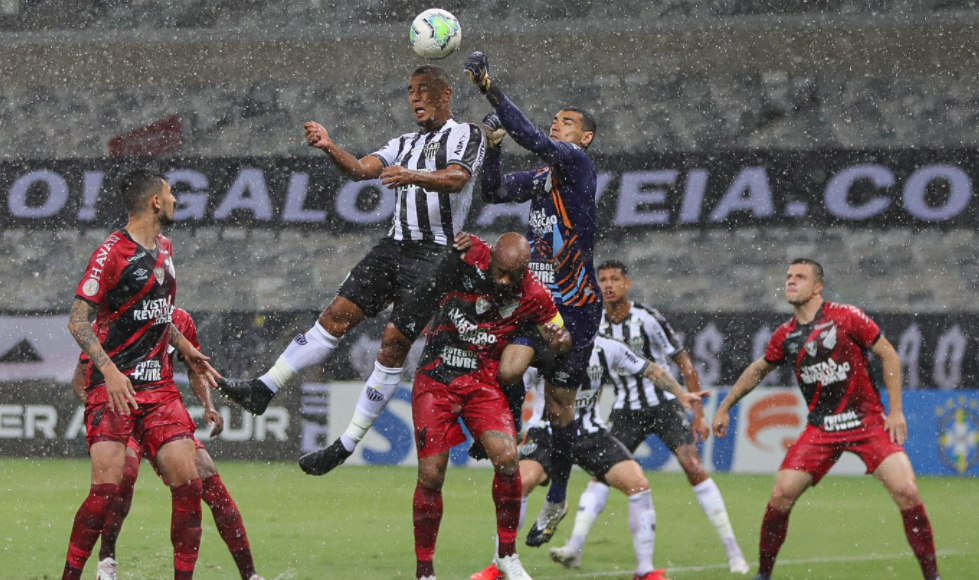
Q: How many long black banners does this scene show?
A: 2